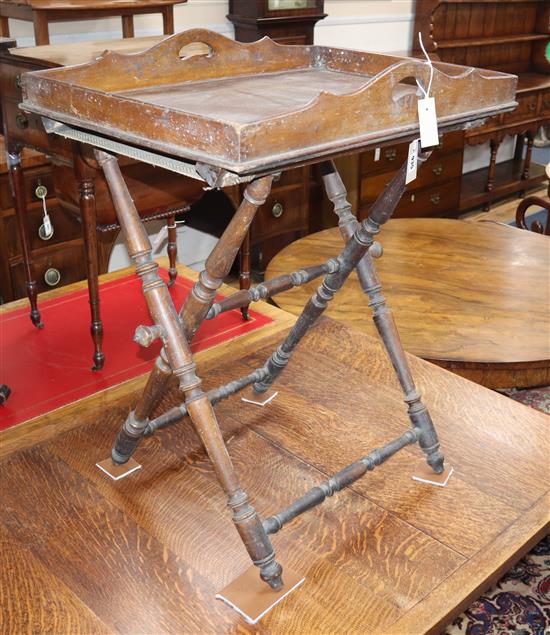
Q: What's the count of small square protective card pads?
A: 4